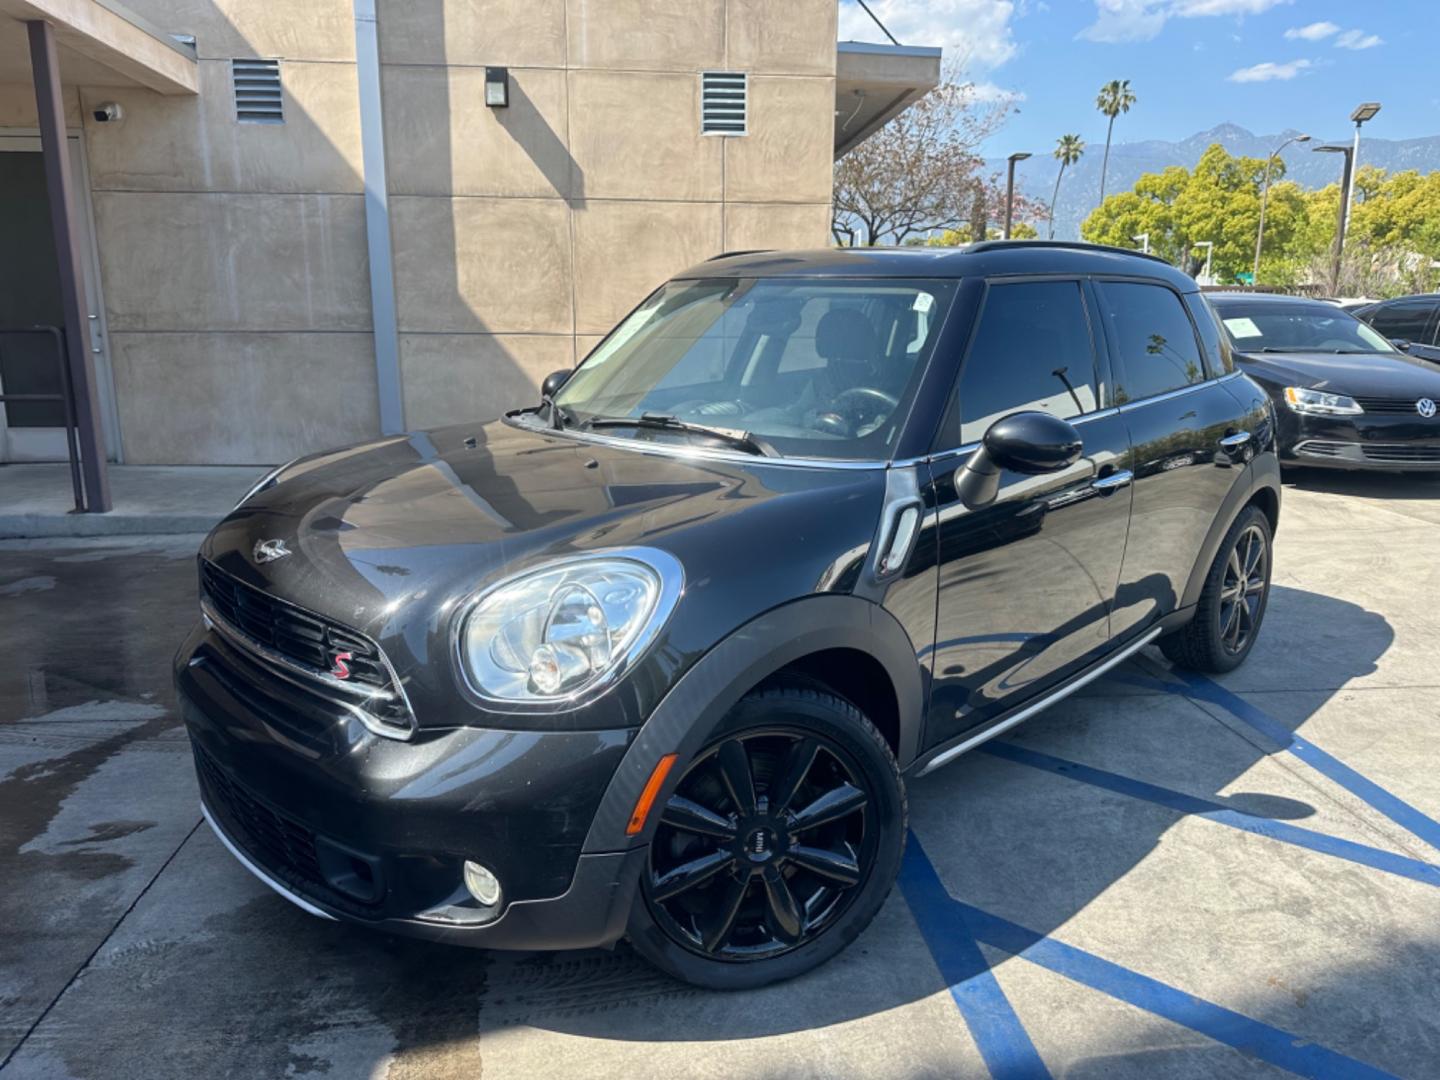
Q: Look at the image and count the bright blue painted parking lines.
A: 4